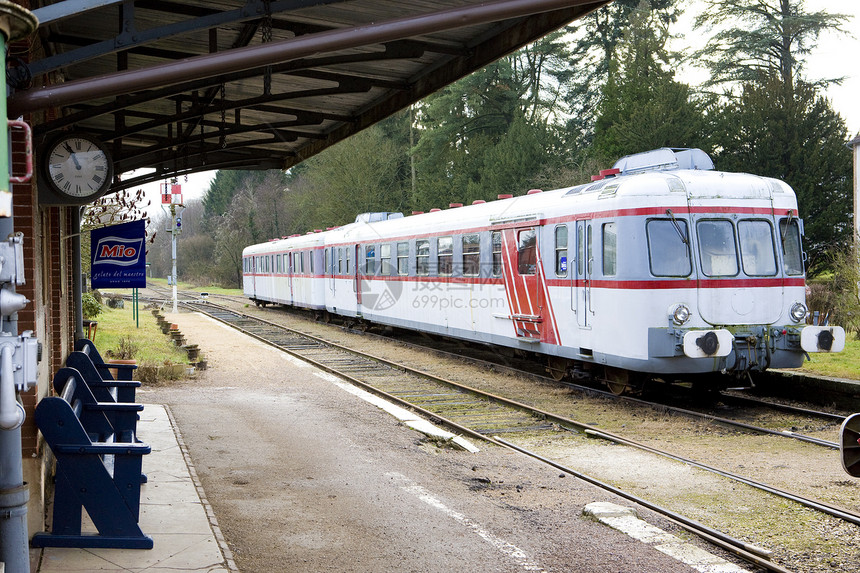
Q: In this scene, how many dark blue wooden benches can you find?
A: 2